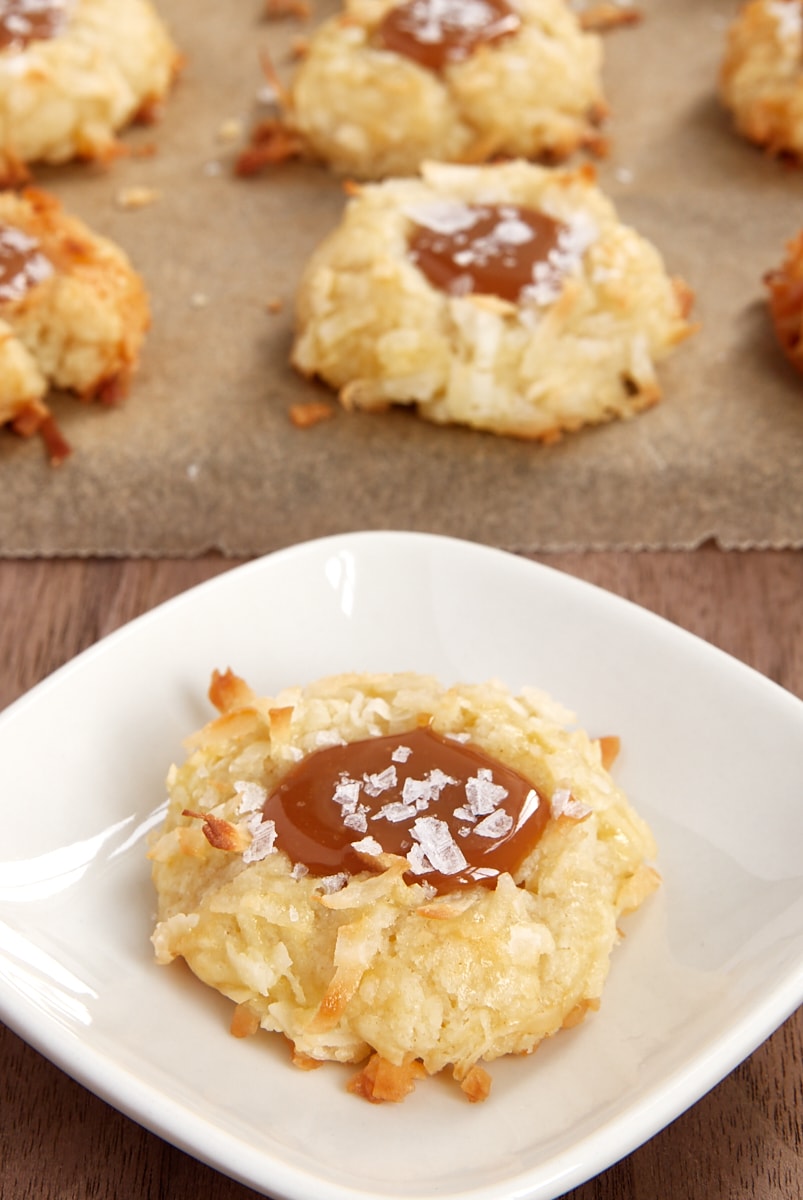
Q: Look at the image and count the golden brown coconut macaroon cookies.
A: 7